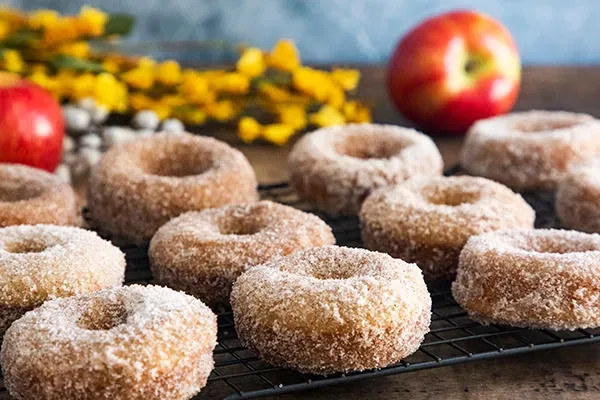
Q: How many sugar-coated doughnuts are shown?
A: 11